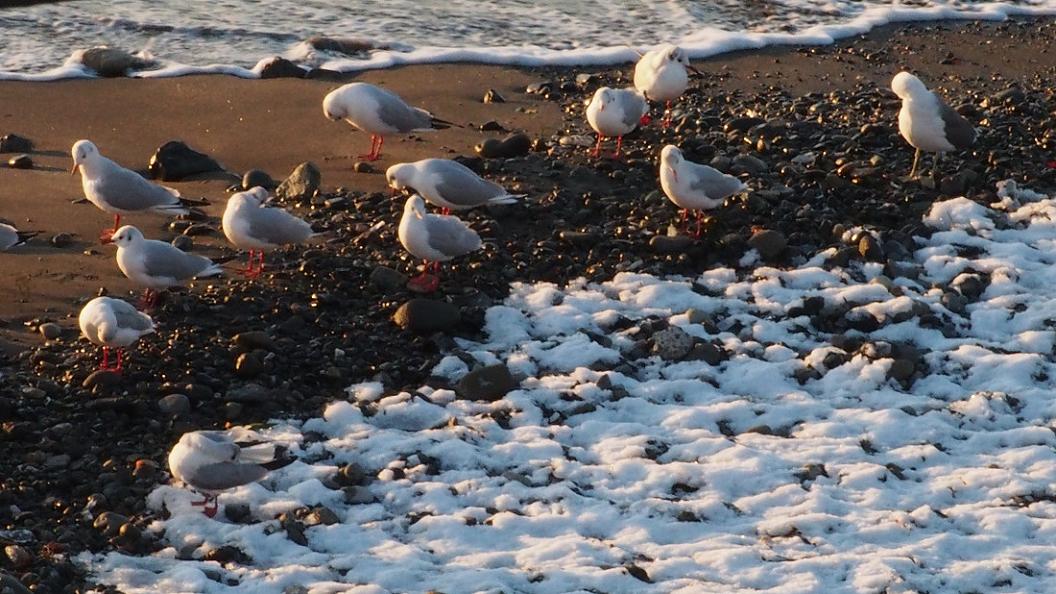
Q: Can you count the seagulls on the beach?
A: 13